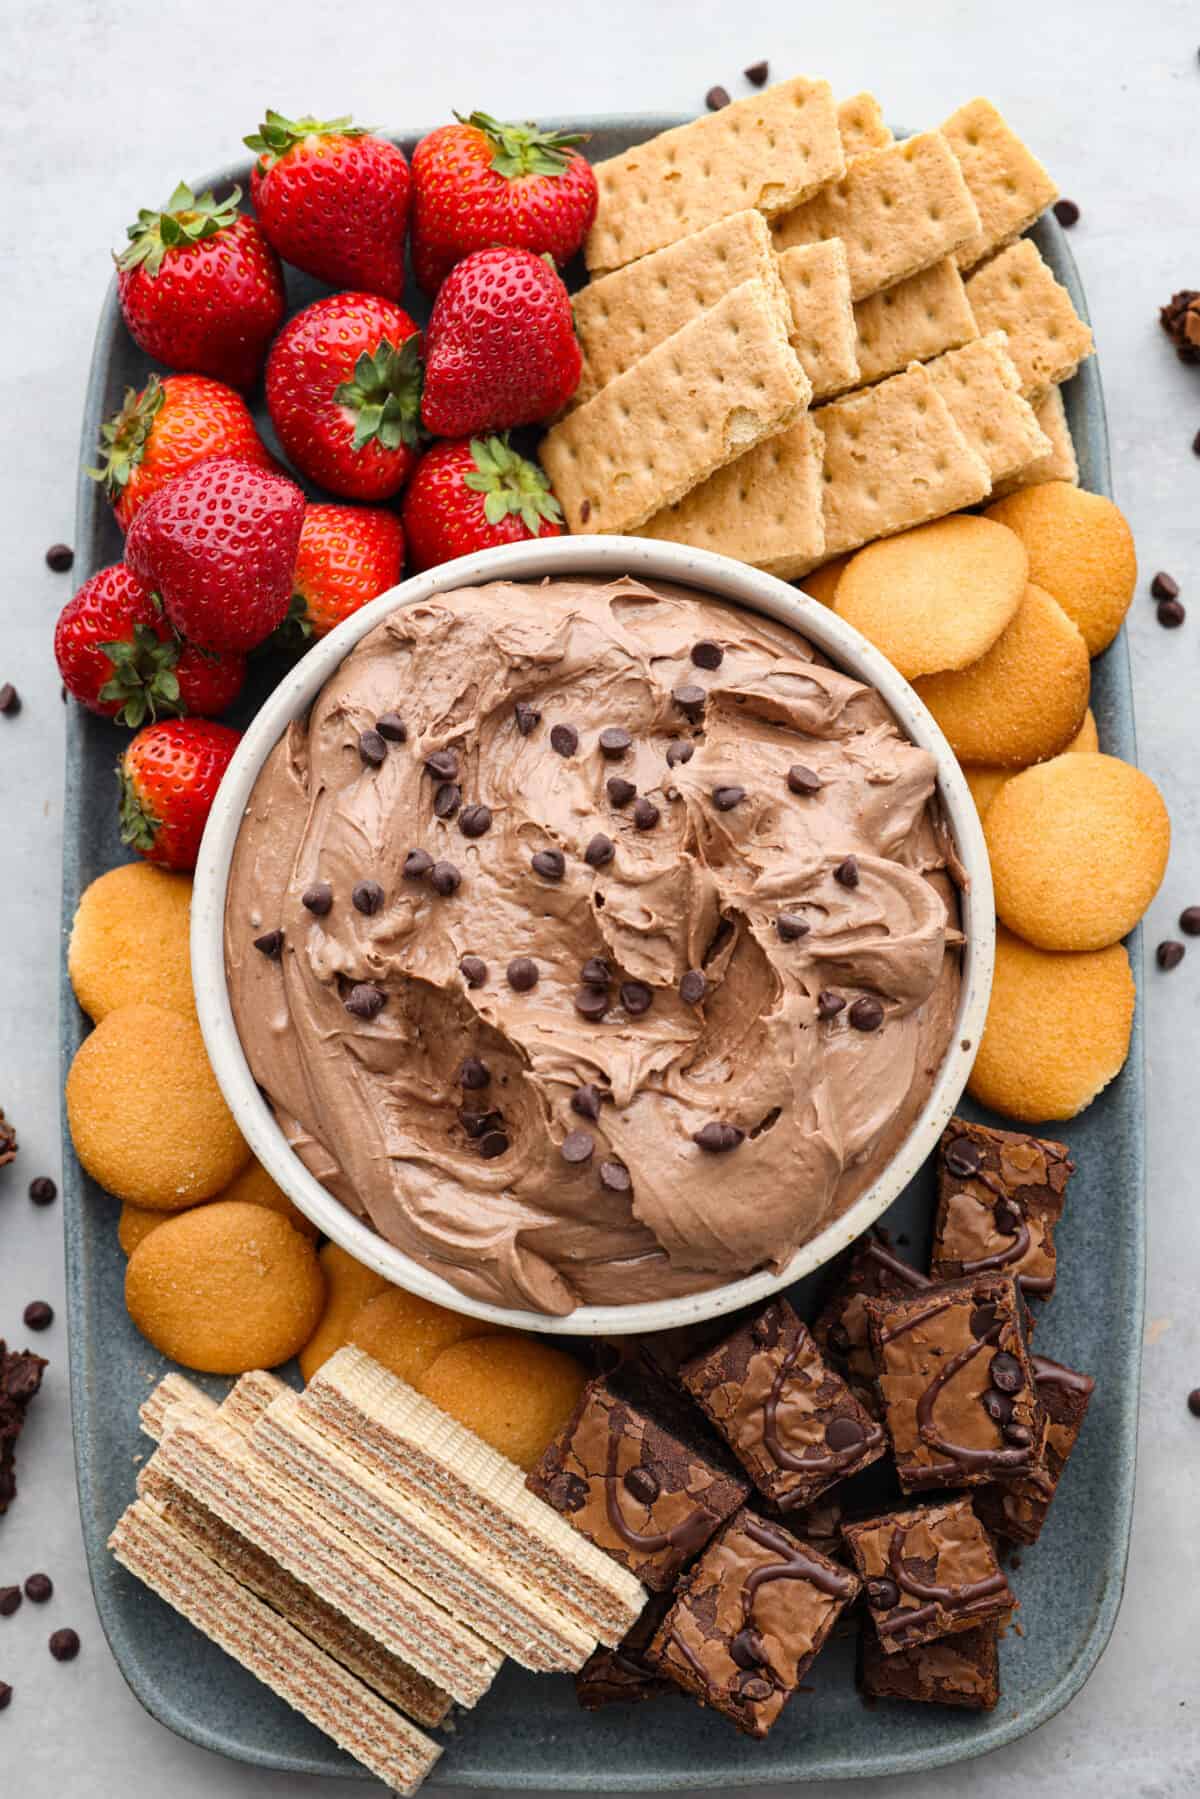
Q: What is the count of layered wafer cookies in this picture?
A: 7